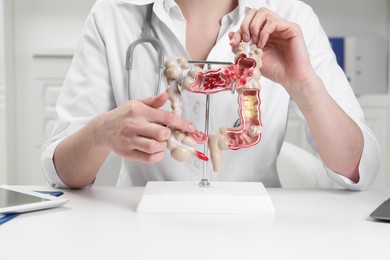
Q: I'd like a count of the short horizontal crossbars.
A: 1